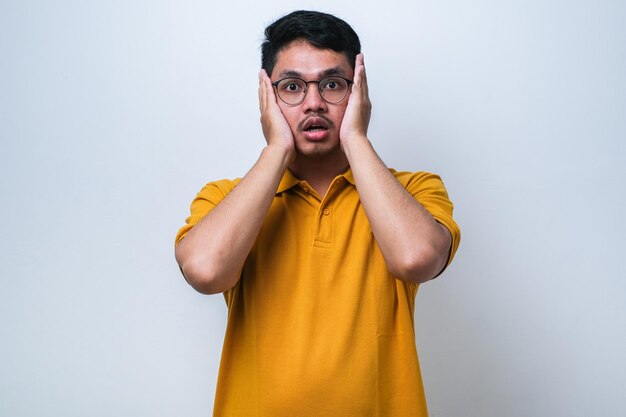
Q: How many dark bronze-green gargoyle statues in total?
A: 0